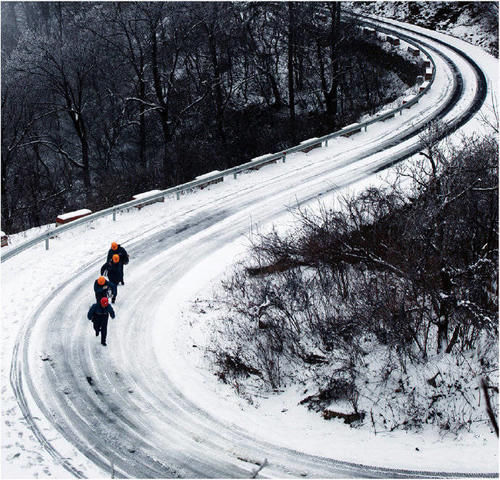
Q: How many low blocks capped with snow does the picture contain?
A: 15